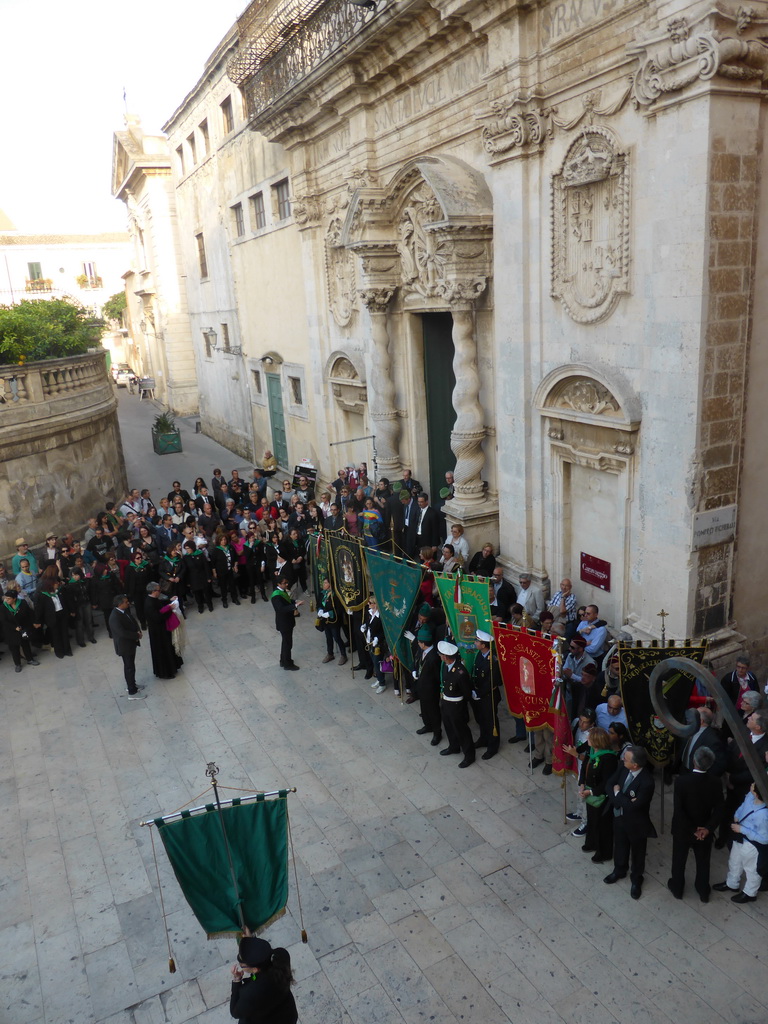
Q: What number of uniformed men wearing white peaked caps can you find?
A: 2